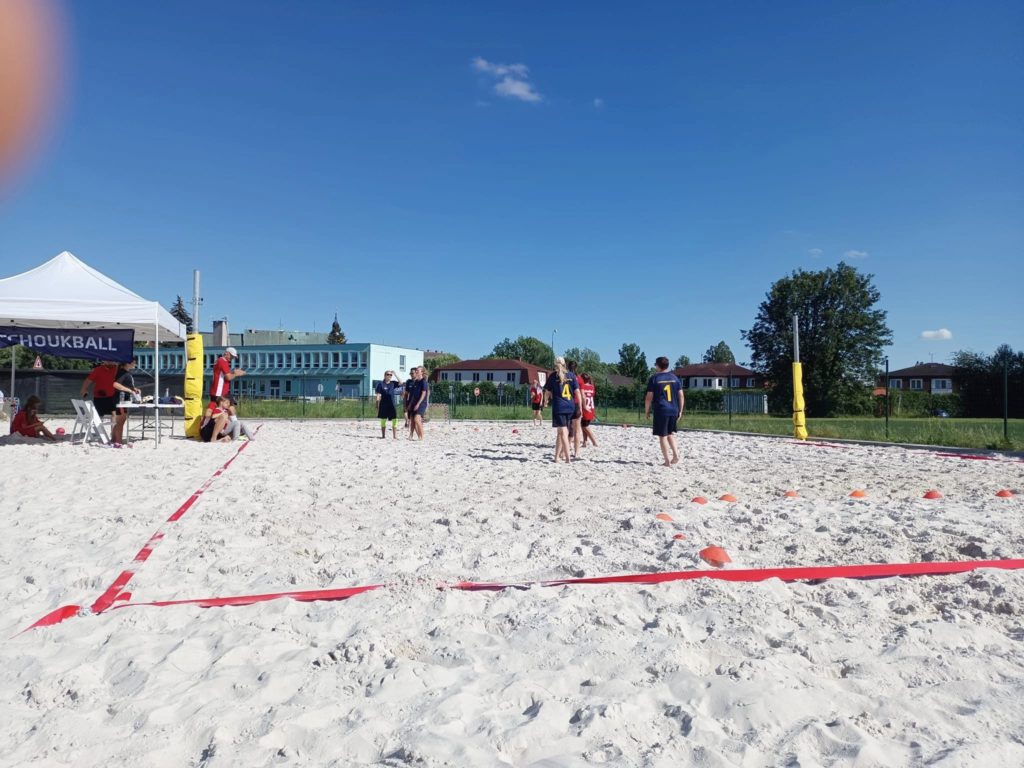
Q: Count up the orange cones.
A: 9